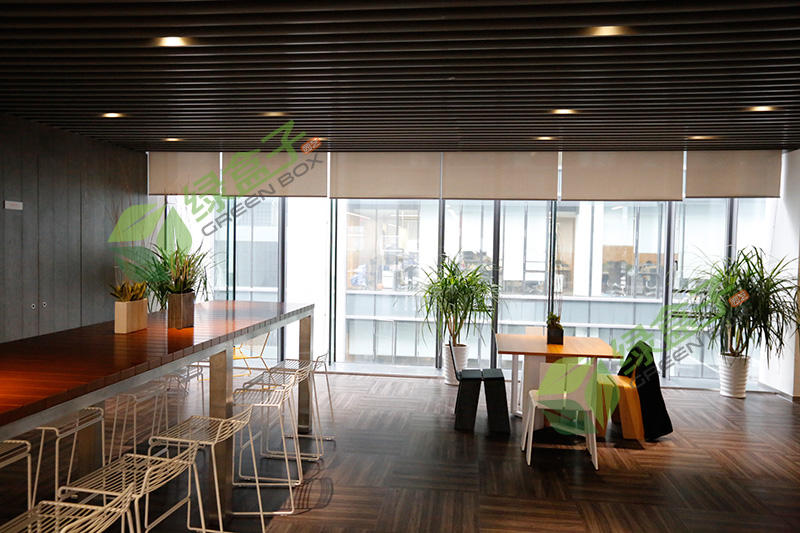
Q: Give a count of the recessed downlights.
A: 10